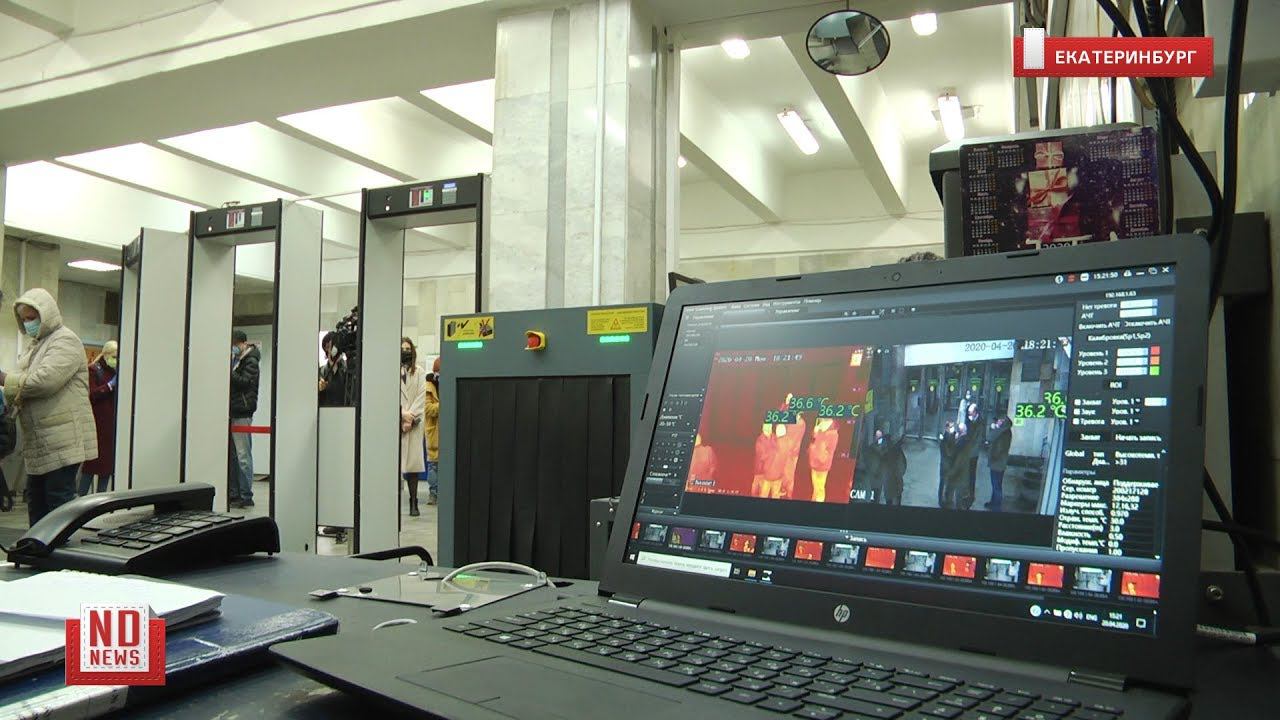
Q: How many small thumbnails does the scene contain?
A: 15